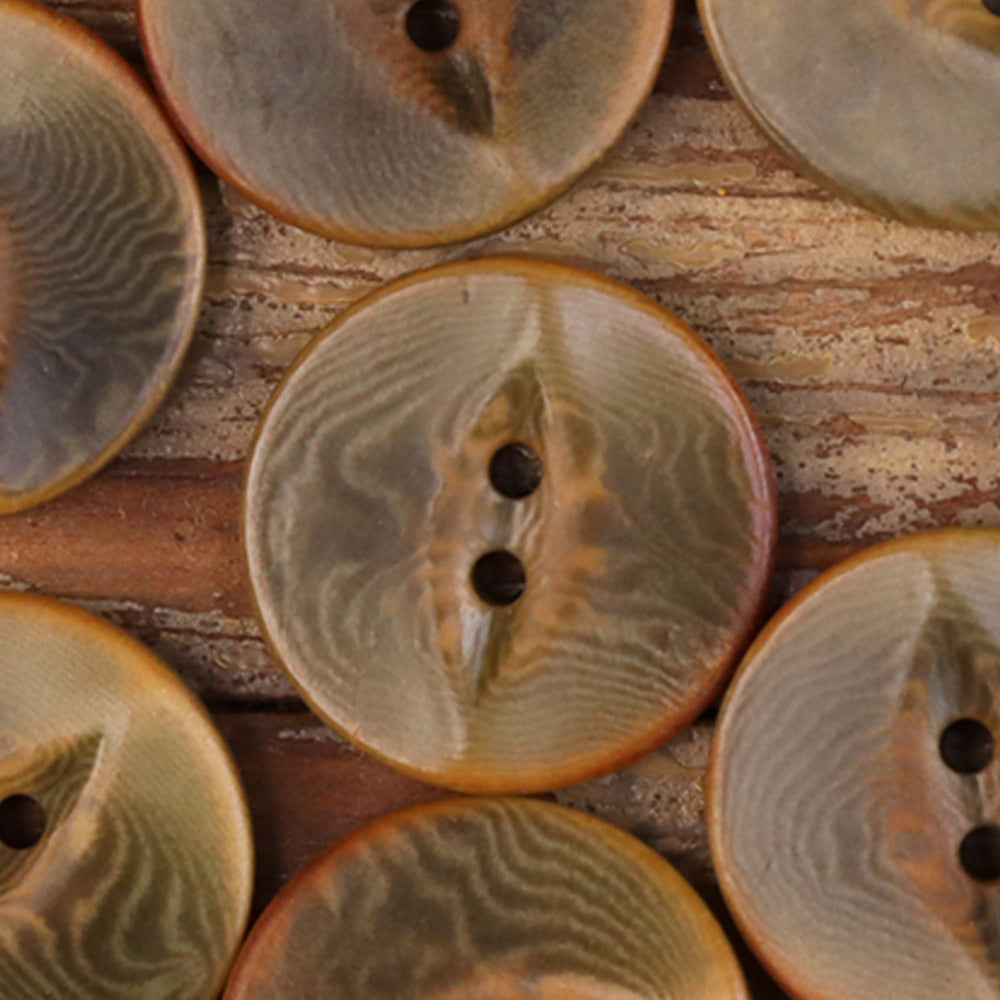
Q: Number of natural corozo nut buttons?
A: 7